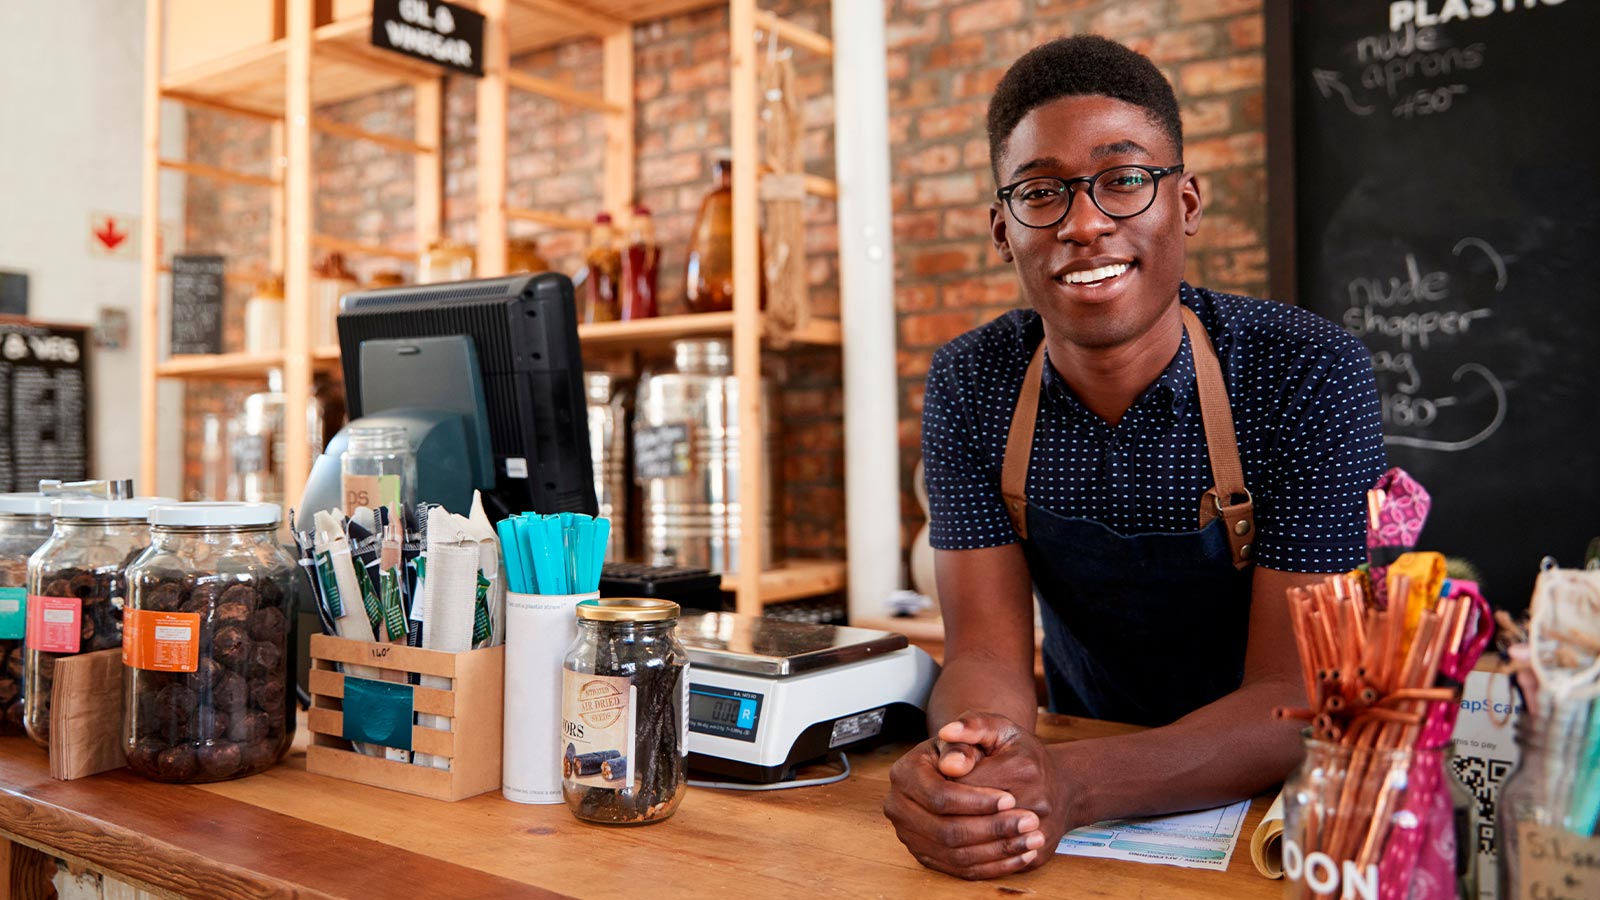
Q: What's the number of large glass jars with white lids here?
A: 3